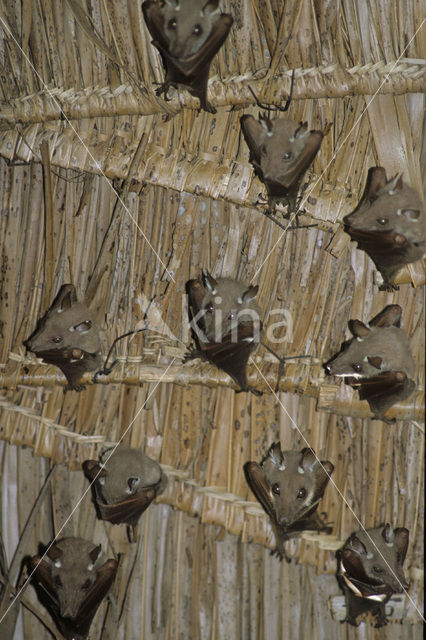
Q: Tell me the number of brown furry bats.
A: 10